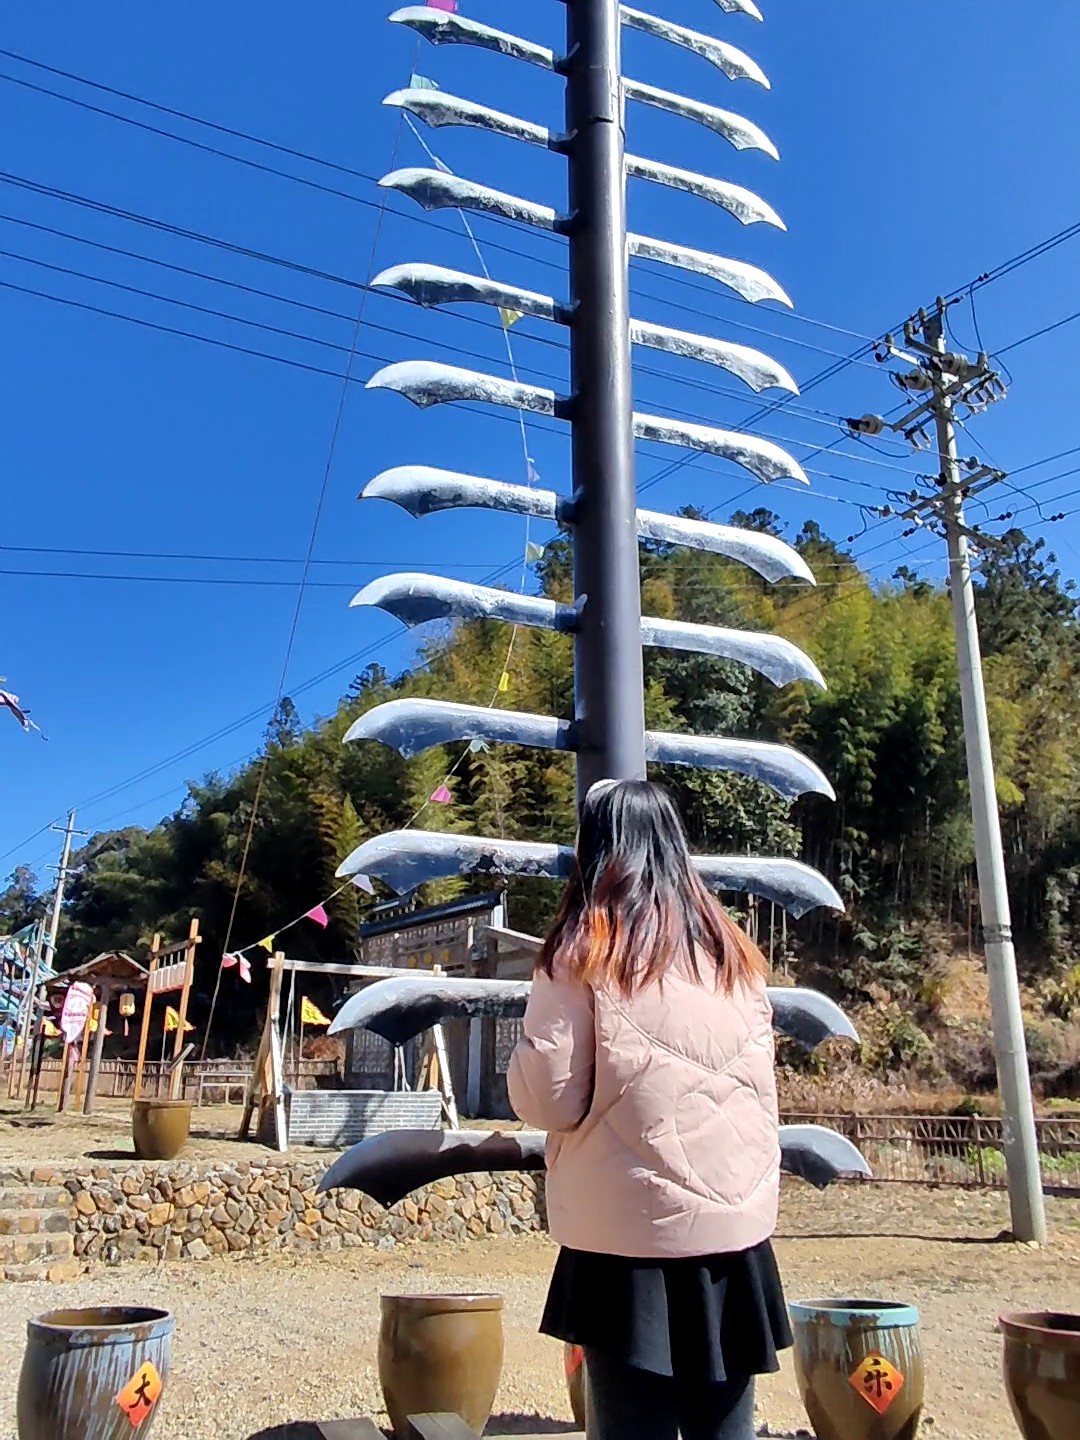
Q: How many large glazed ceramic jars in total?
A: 6